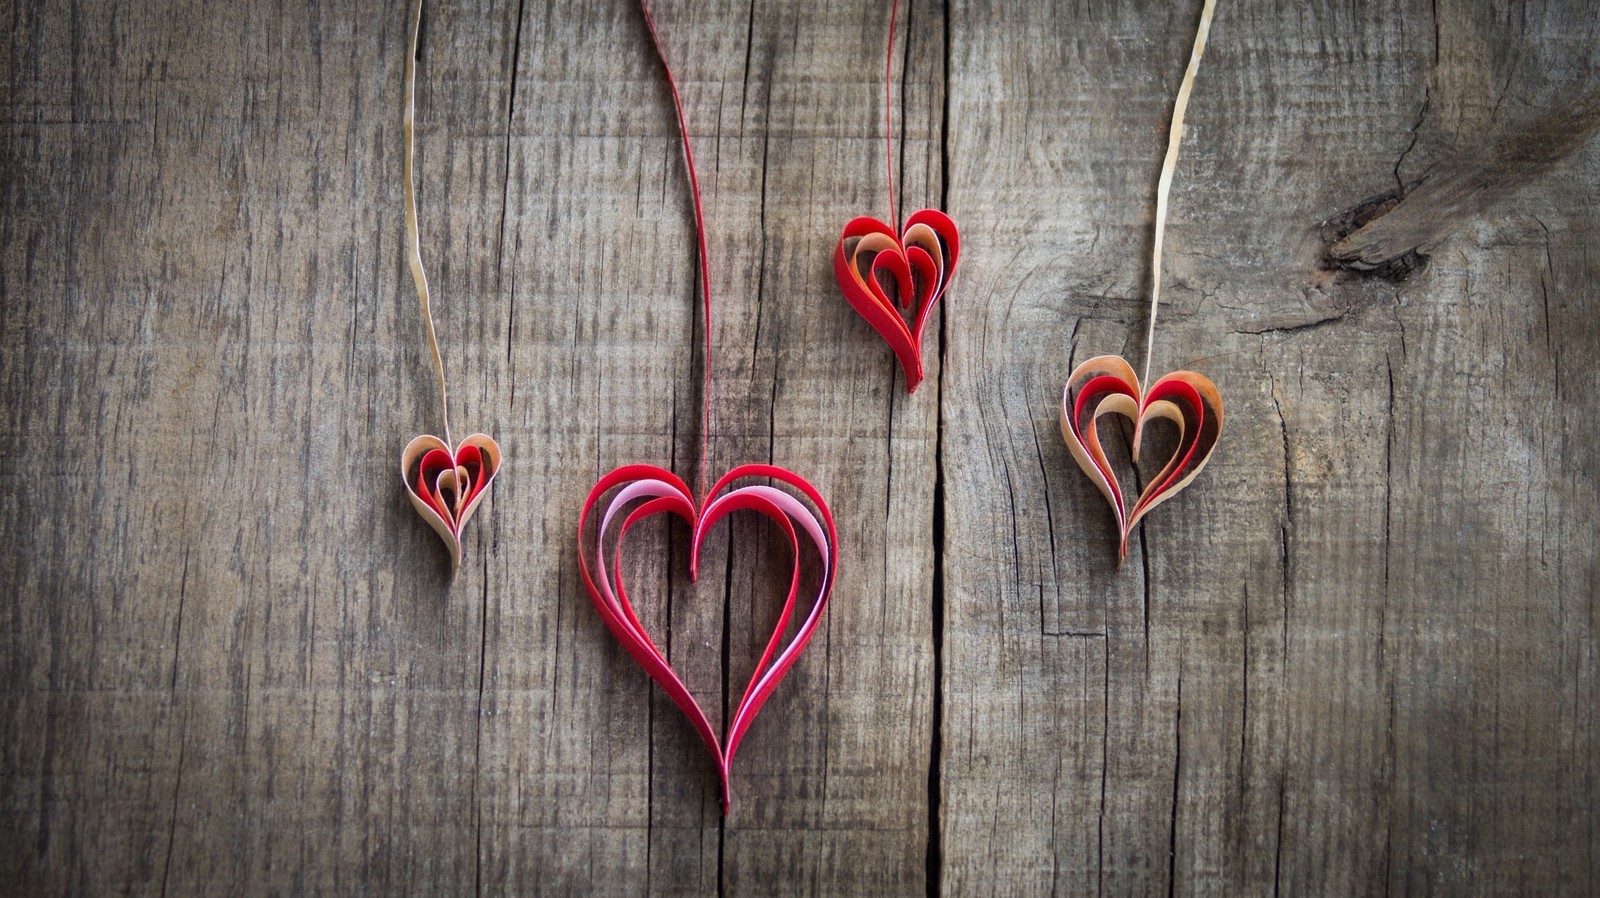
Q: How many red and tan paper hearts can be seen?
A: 3